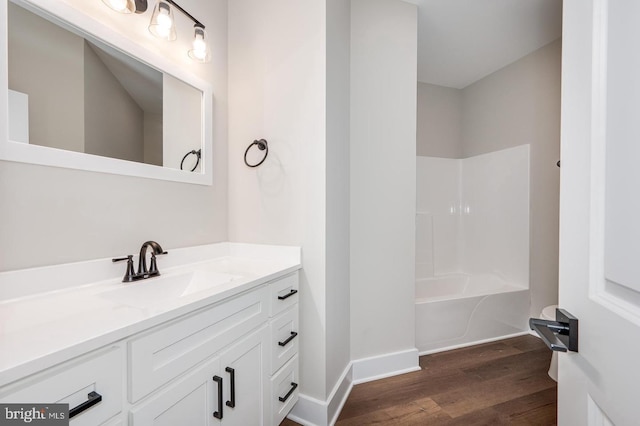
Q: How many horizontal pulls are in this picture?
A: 4